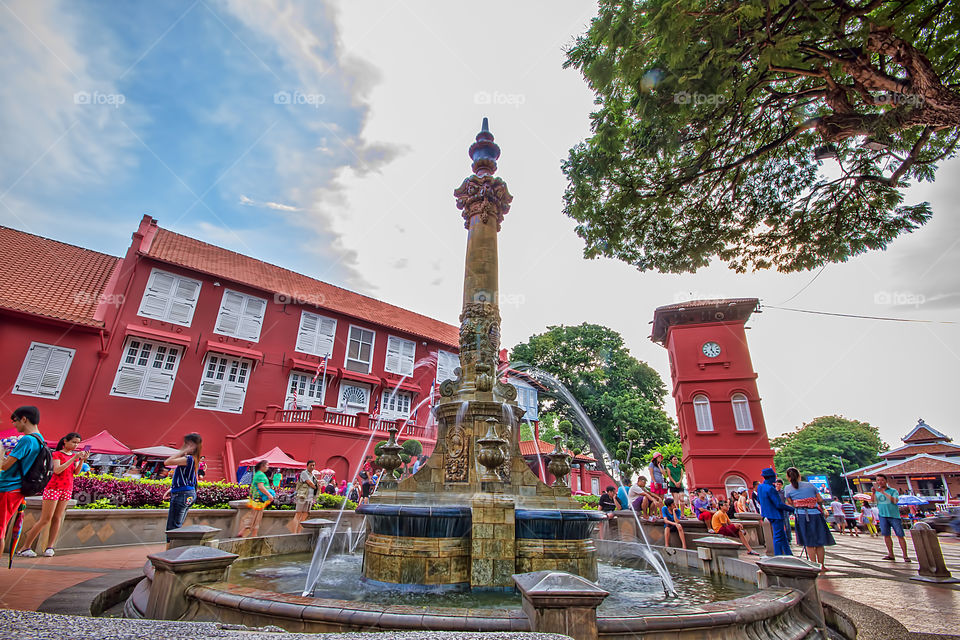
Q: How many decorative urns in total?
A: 3